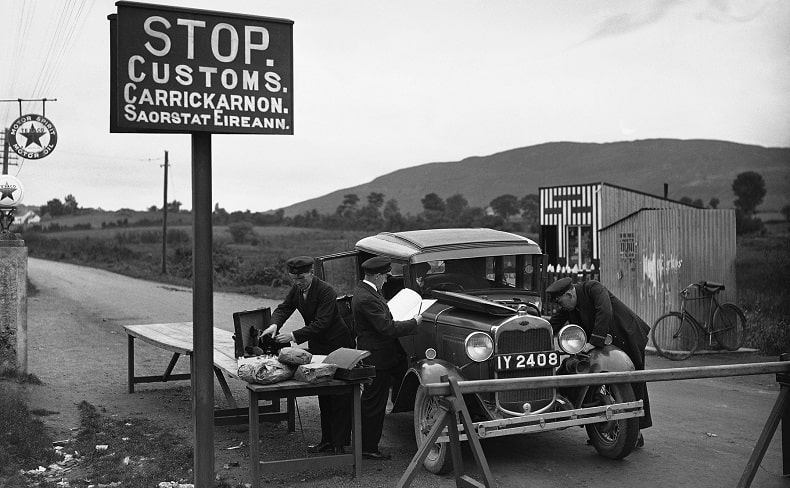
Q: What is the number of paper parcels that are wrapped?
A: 3